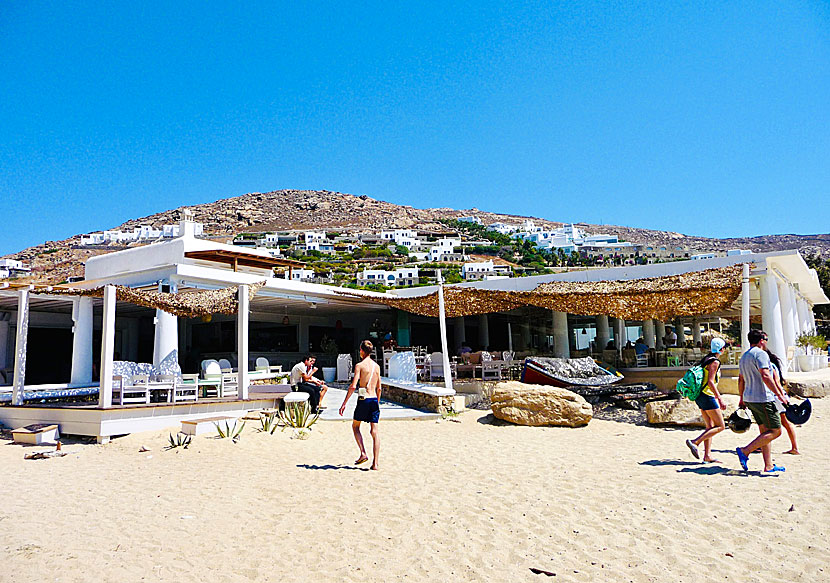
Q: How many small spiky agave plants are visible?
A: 4